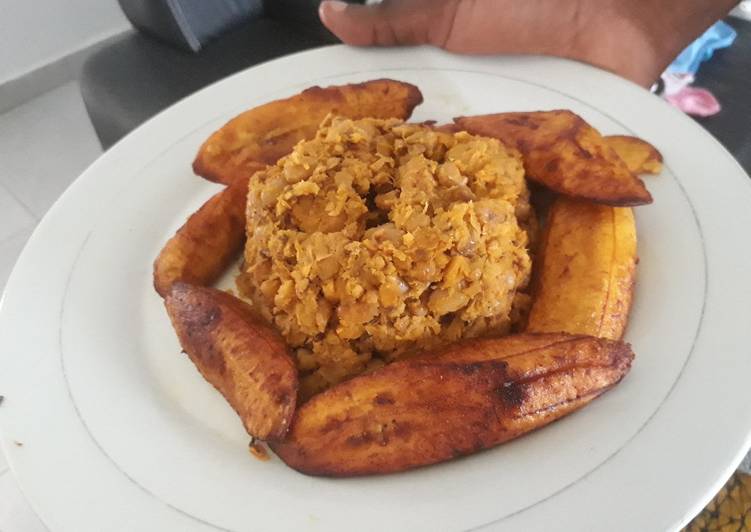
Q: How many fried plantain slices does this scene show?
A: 7